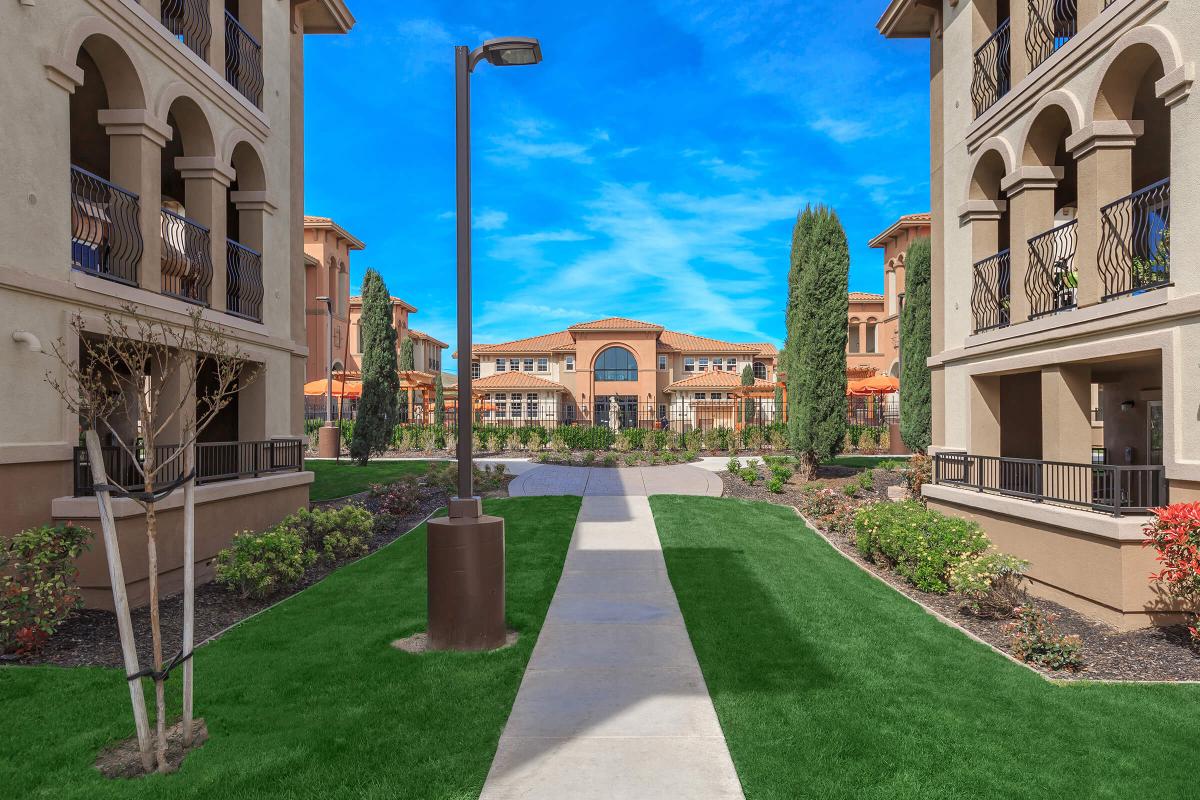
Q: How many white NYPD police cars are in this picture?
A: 0